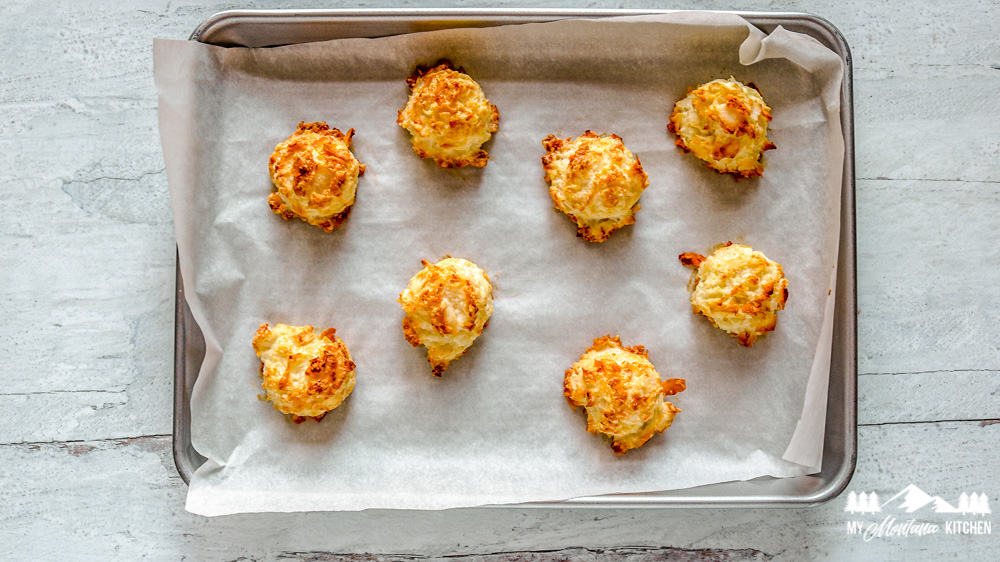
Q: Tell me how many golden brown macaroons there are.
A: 8